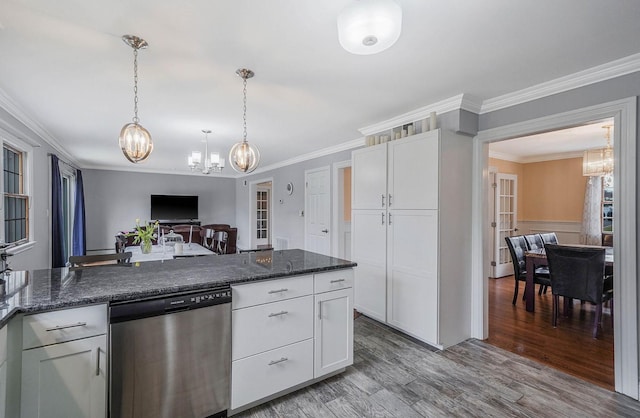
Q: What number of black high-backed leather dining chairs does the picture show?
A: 4